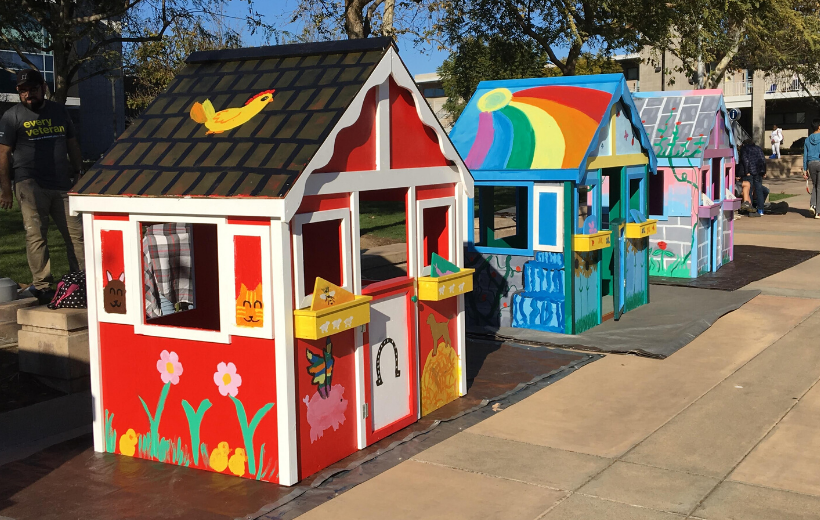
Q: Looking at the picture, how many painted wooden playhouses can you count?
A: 3